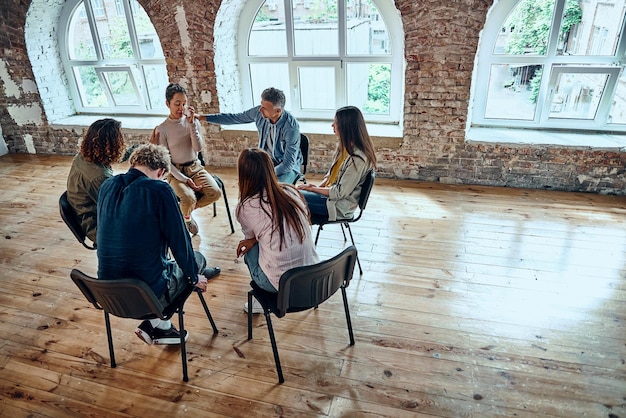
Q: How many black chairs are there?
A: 6